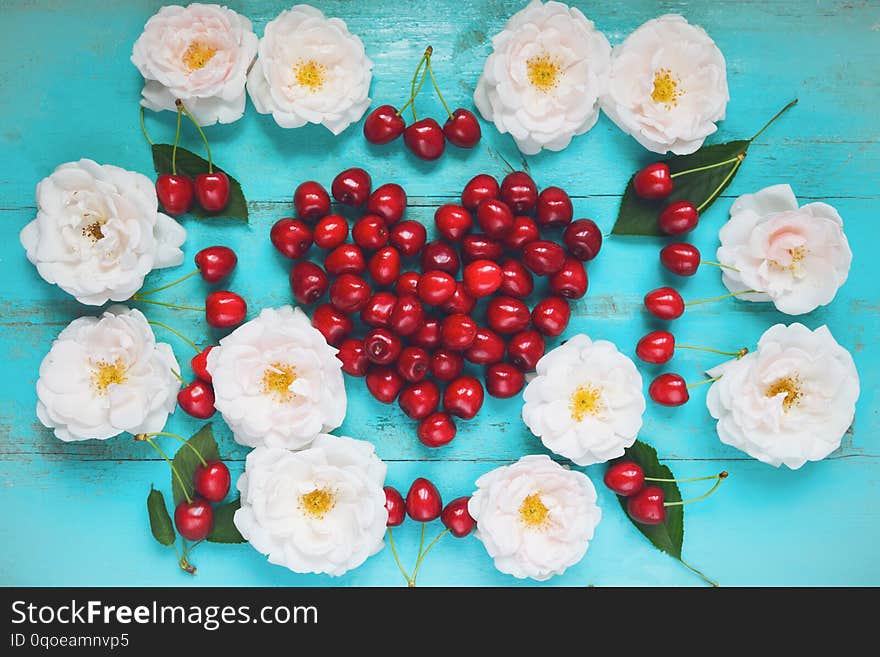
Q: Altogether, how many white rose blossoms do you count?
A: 12